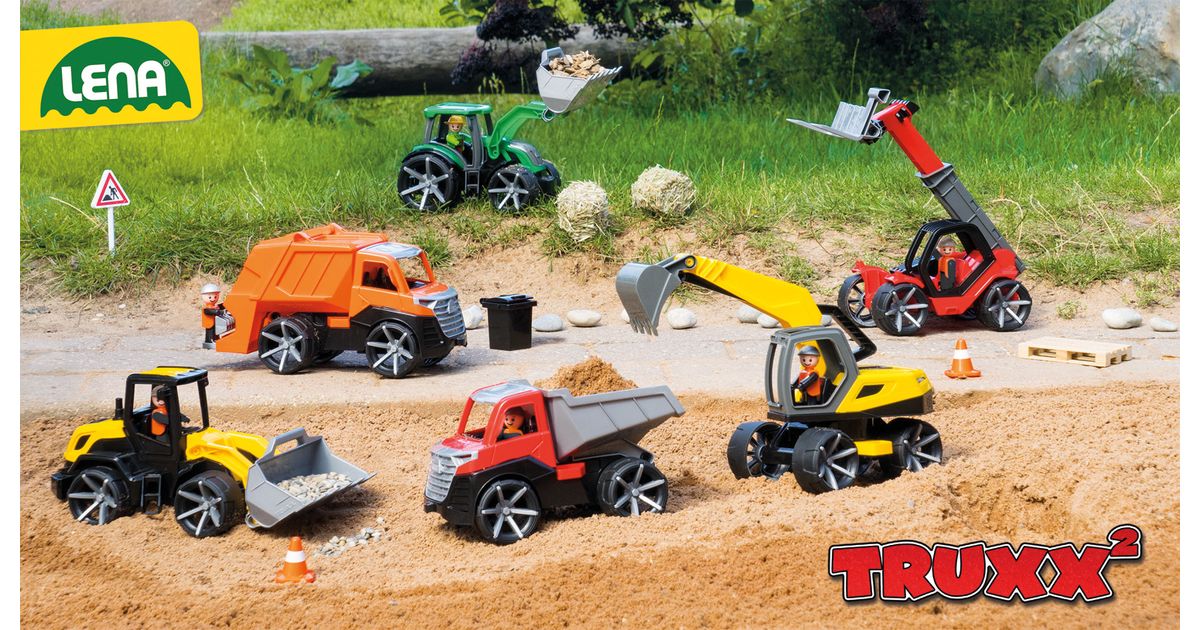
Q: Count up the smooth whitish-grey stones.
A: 10